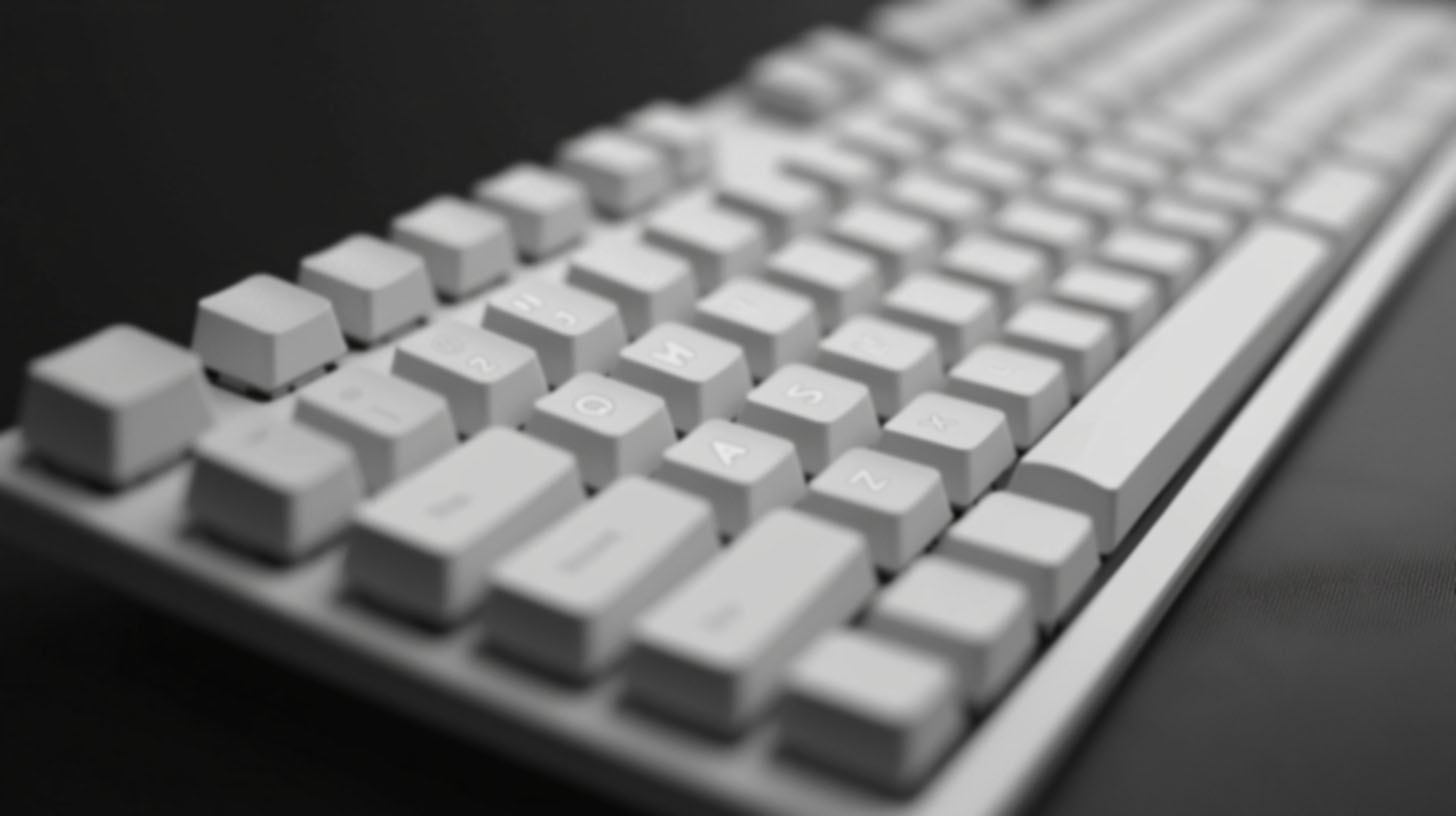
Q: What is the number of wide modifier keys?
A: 3